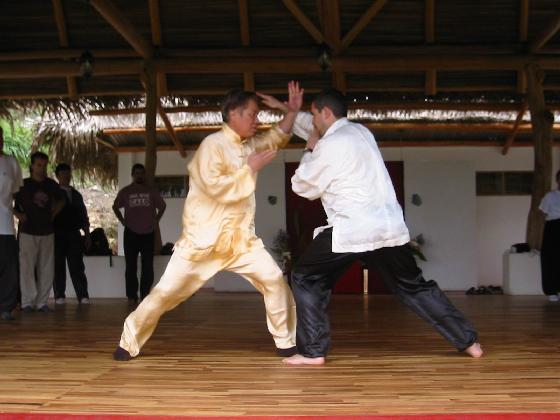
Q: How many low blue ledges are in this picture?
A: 0